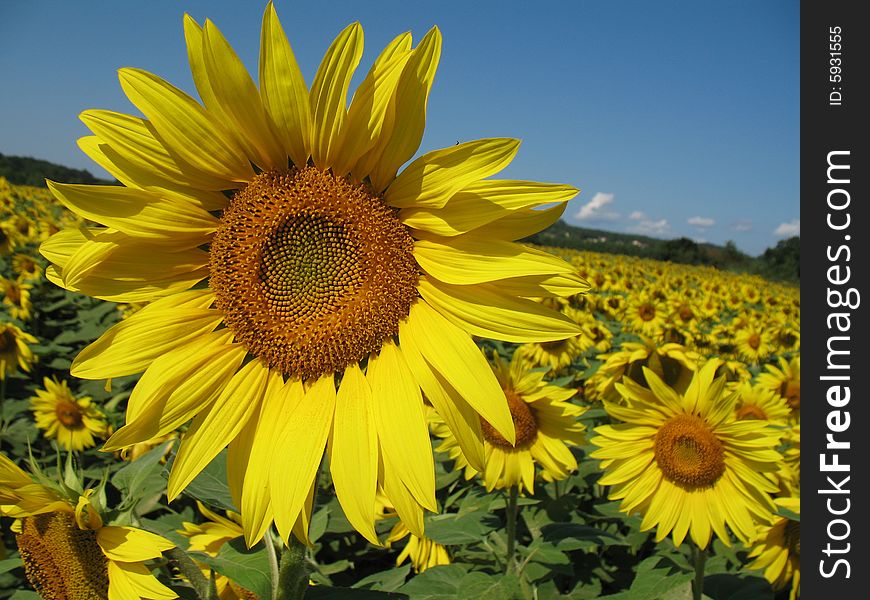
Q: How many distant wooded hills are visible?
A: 2